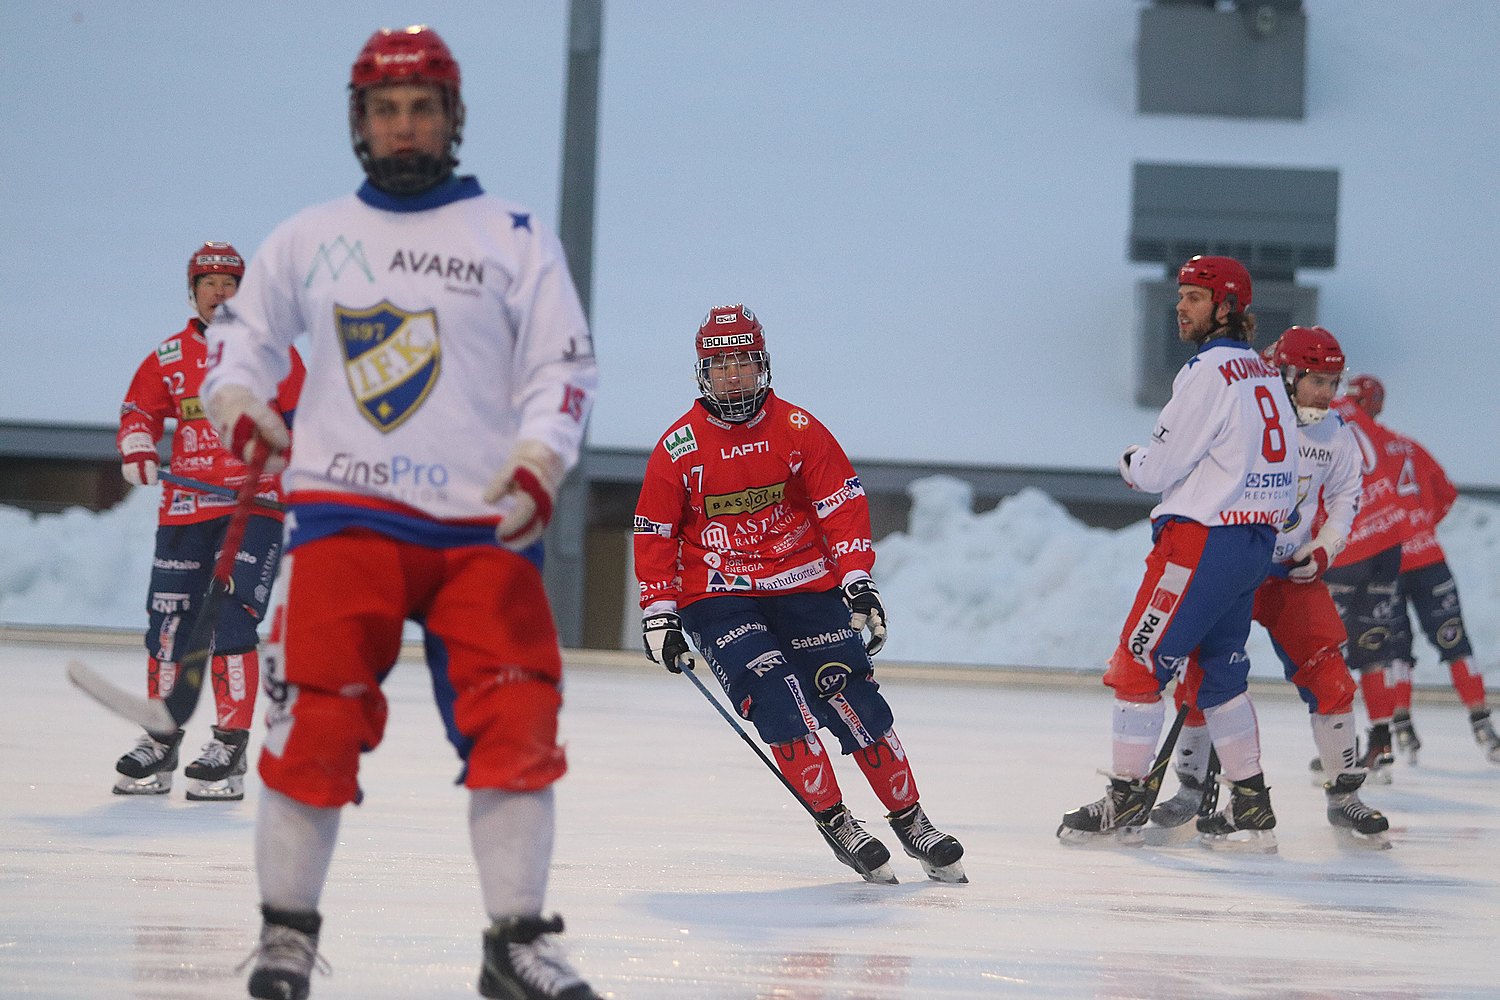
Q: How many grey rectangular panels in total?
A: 3